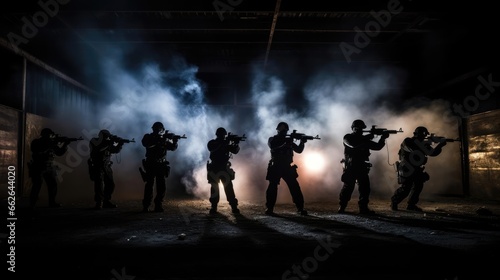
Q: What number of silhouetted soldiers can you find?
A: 7